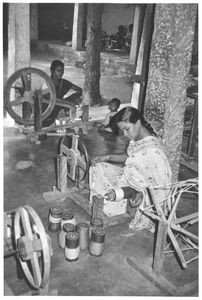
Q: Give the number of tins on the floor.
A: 7